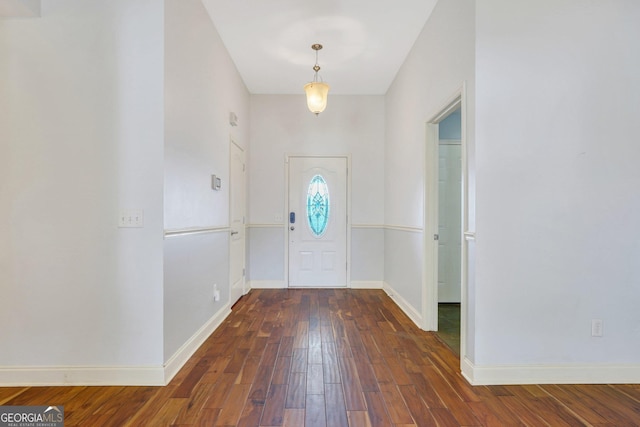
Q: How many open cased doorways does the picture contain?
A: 1